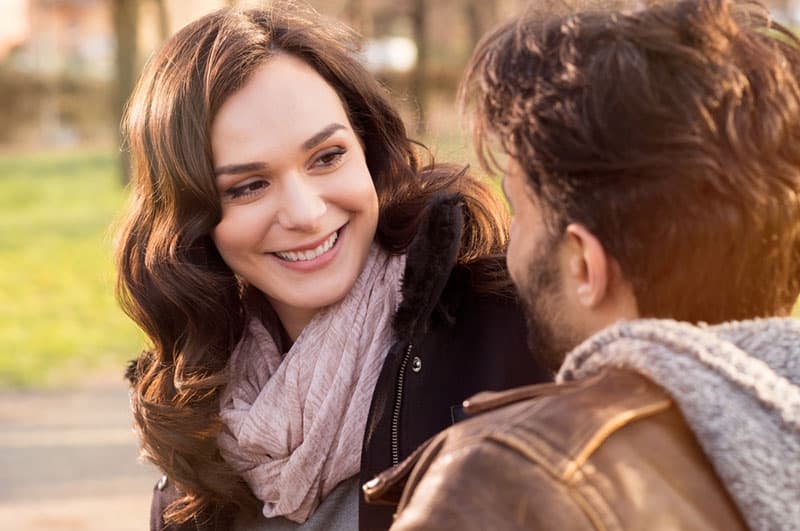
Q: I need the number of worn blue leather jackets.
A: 0